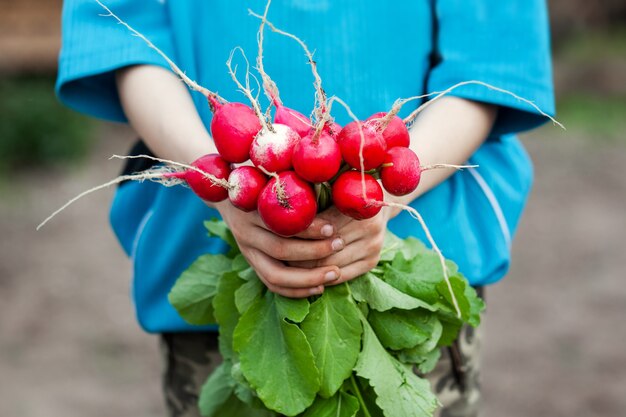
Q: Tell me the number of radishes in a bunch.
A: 12